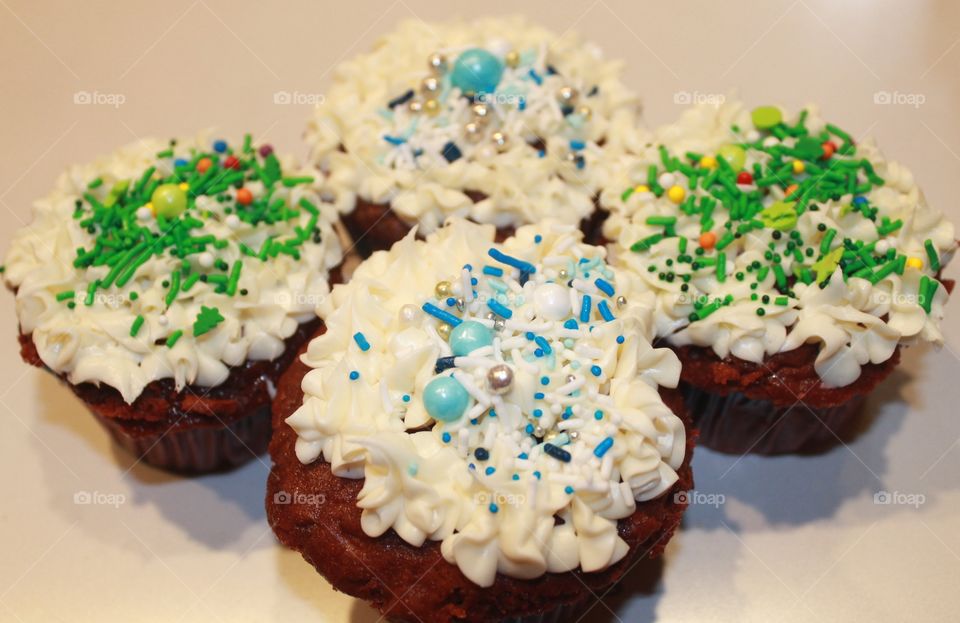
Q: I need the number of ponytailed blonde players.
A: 0